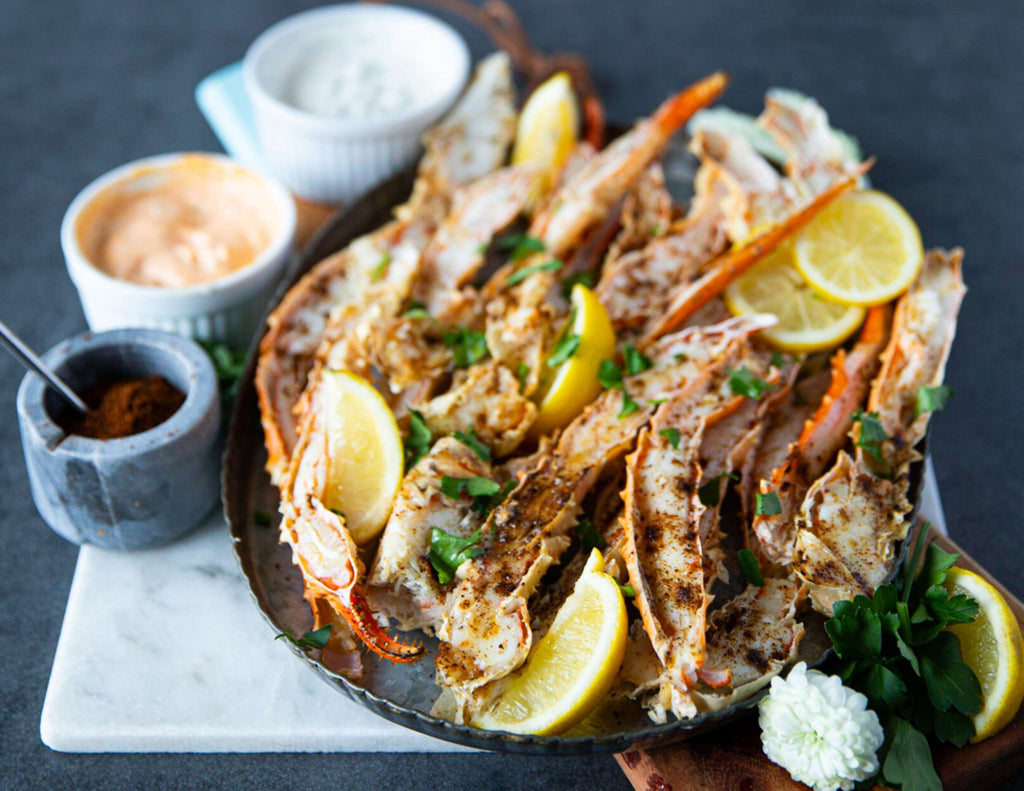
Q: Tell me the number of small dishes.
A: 3